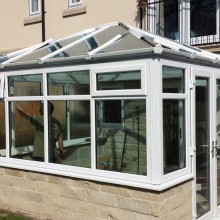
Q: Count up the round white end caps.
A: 6